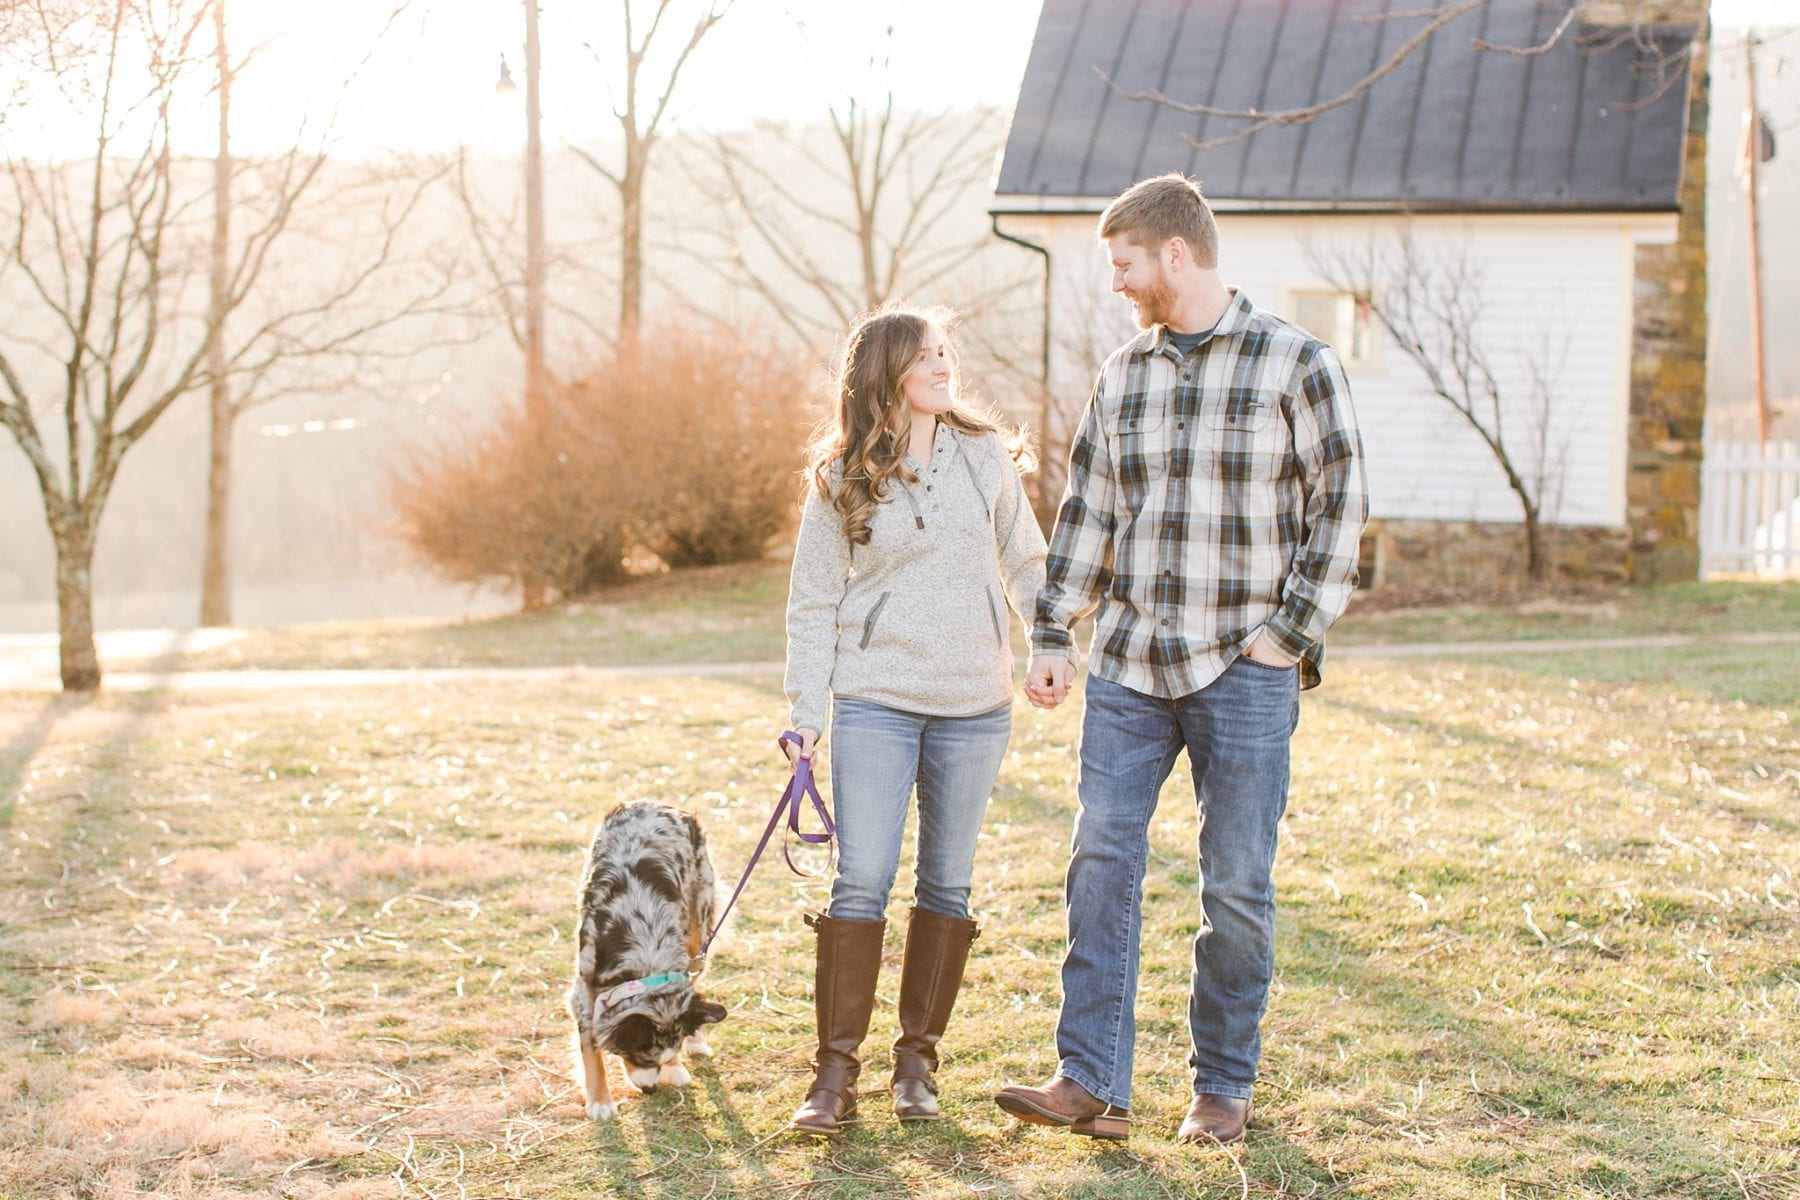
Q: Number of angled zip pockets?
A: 2